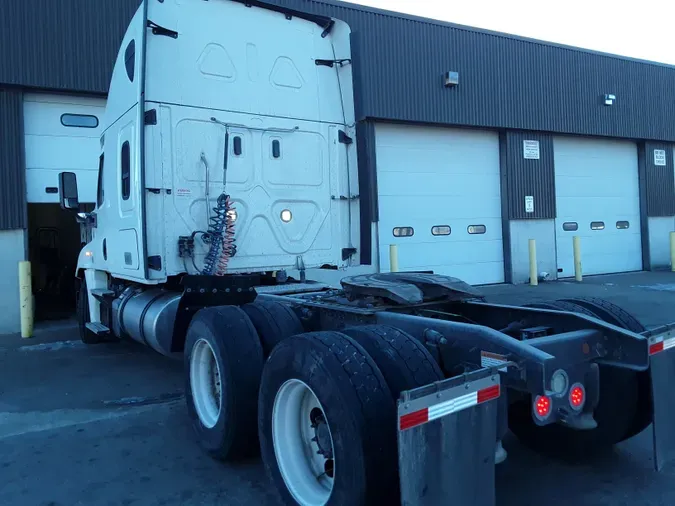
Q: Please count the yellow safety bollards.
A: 5